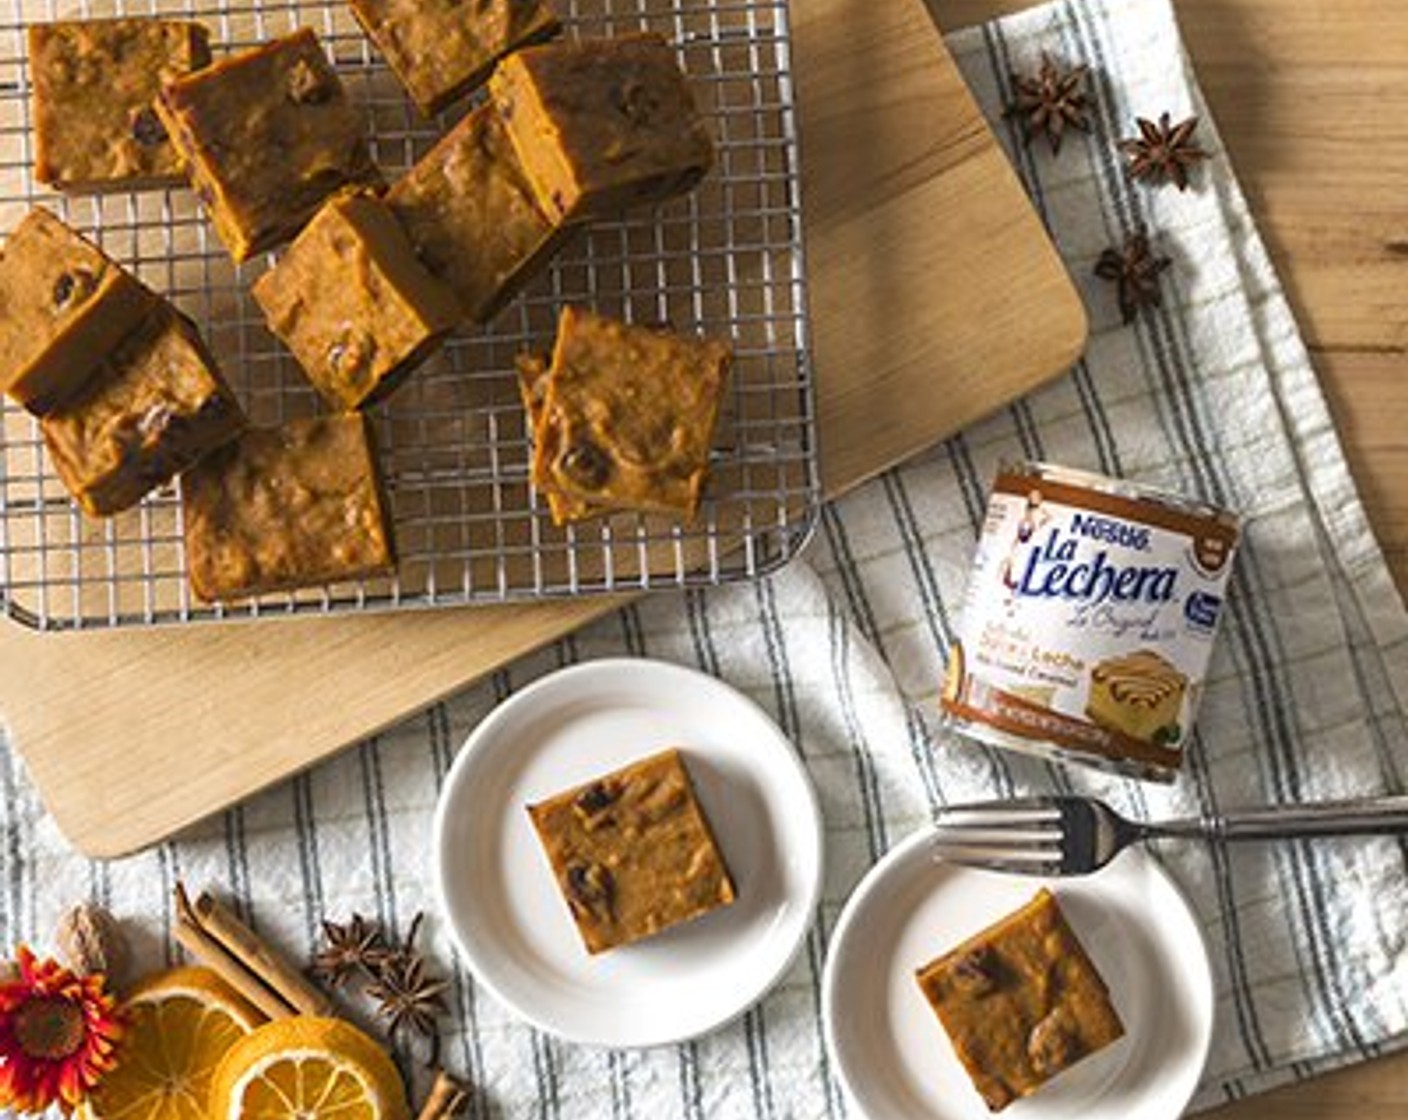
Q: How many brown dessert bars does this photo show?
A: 13